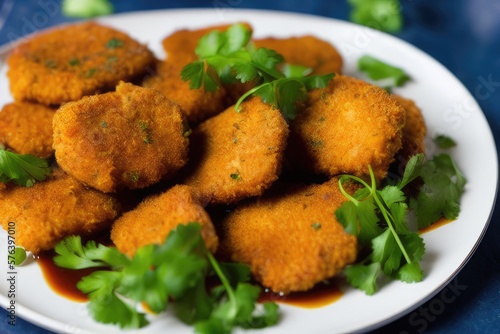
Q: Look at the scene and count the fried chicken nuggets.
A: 12